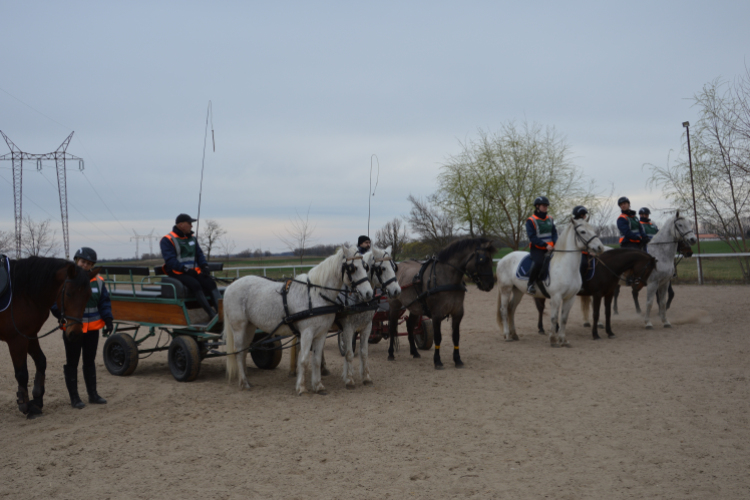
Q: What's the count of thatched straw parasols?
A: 0